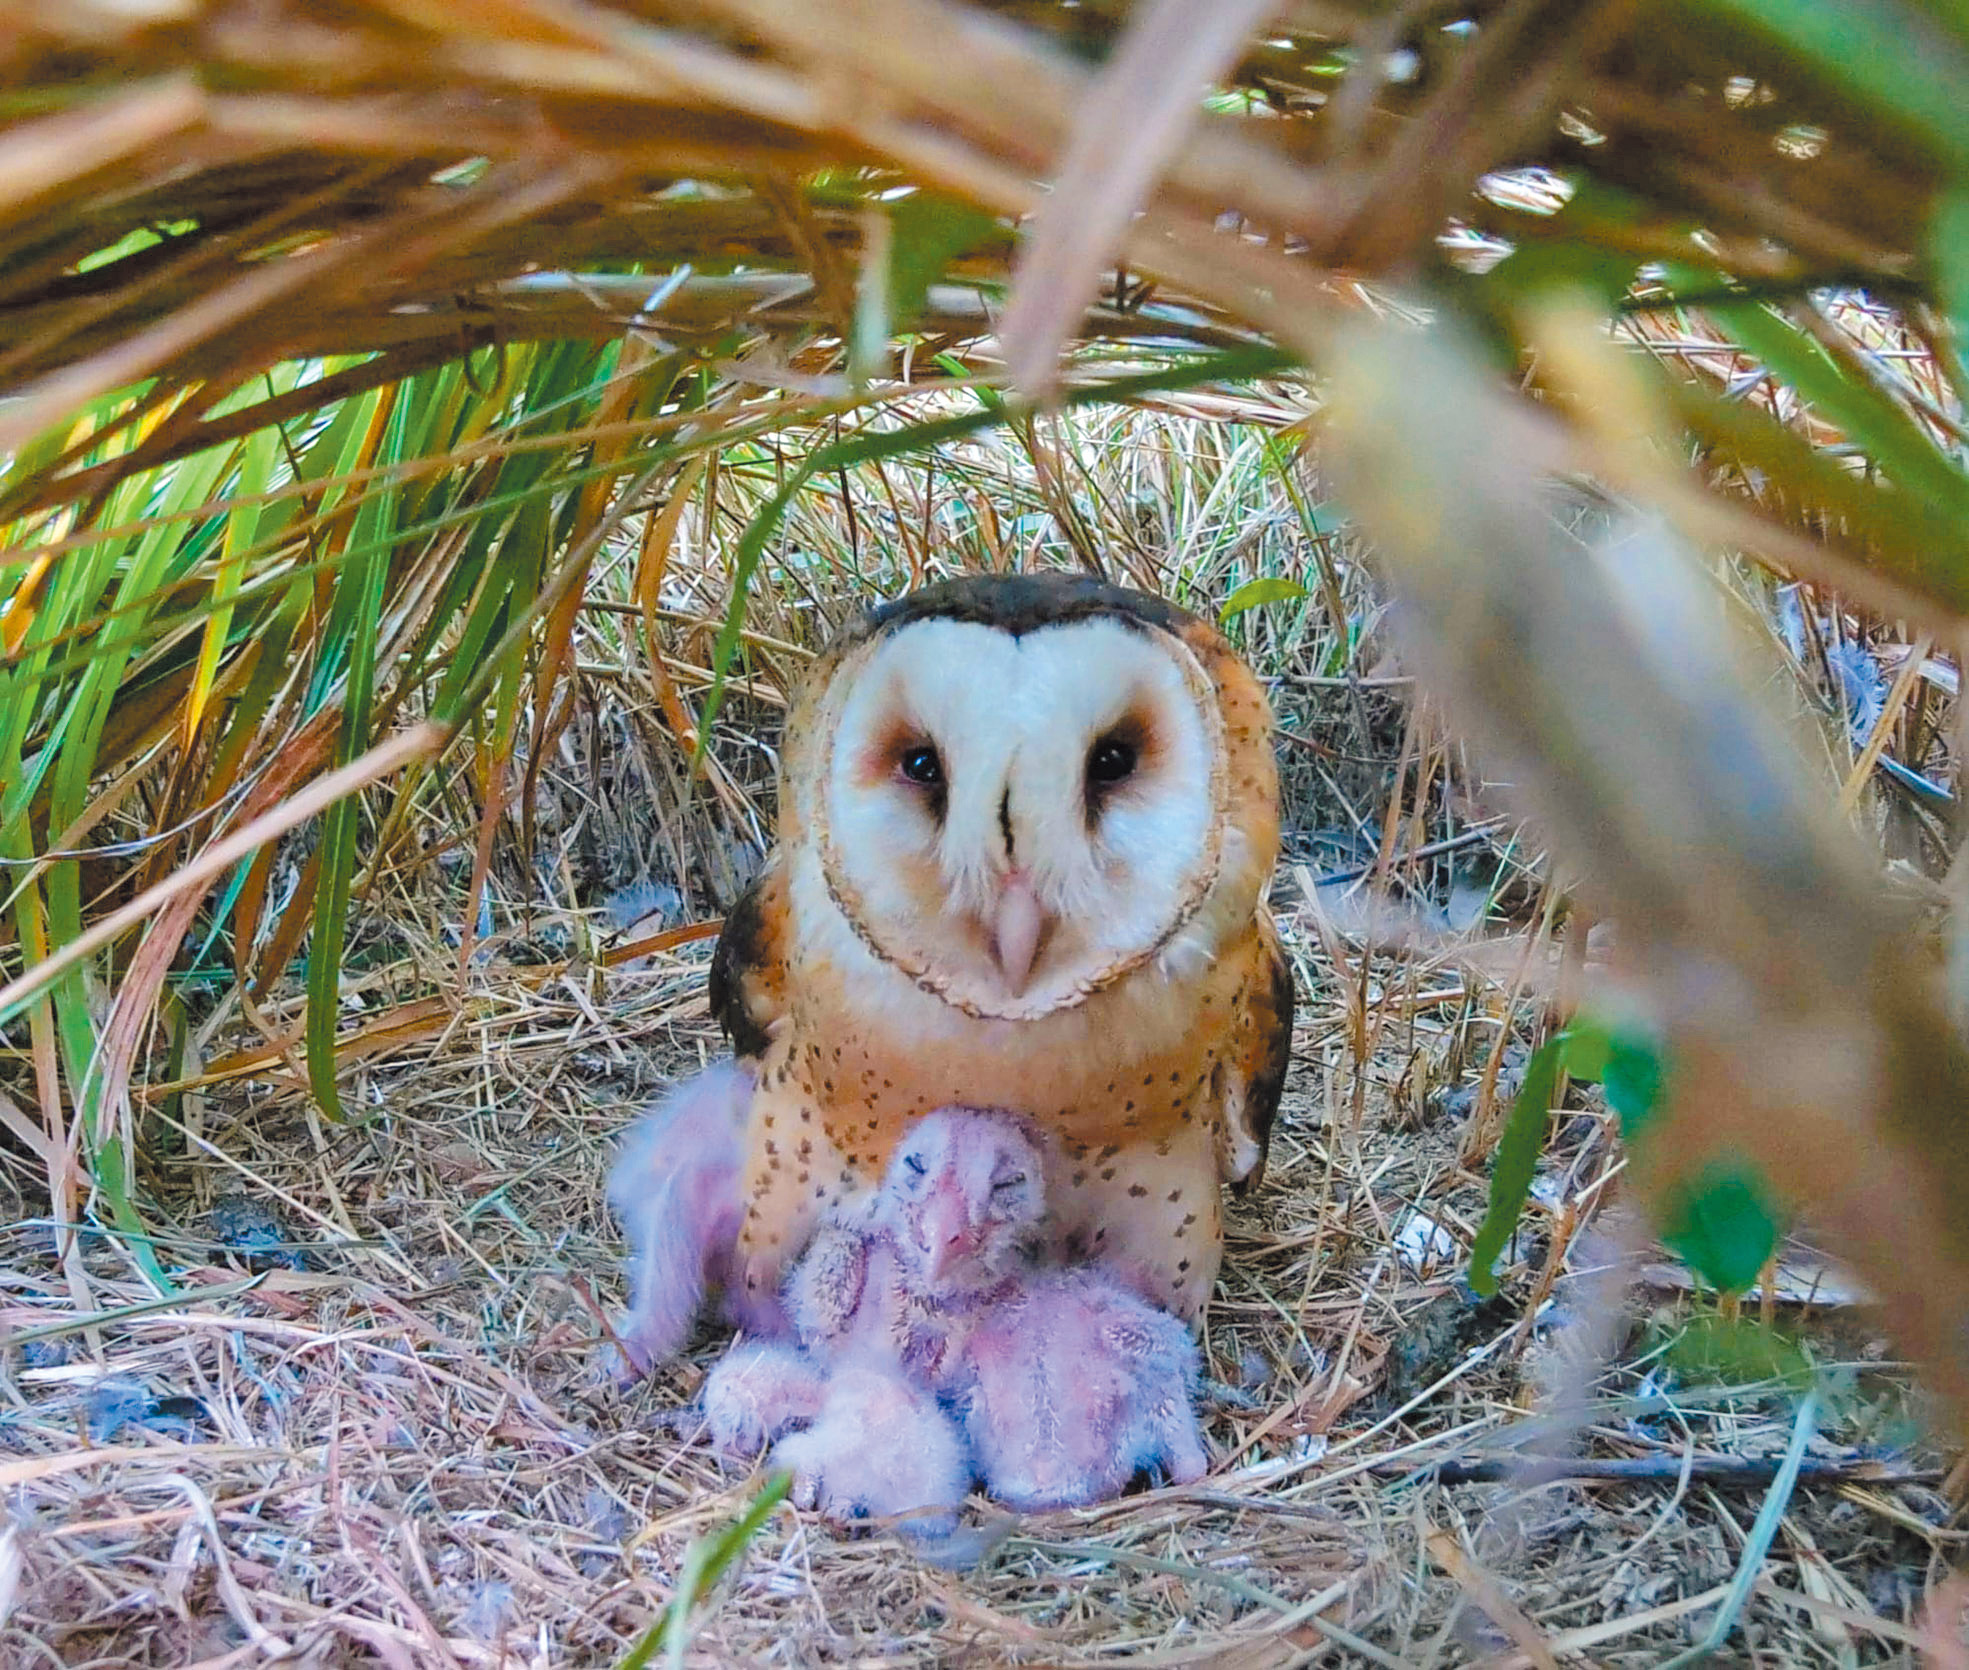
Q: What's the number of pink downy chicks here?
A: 5